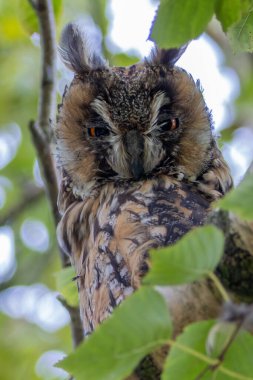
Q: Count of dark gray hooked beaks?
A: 1